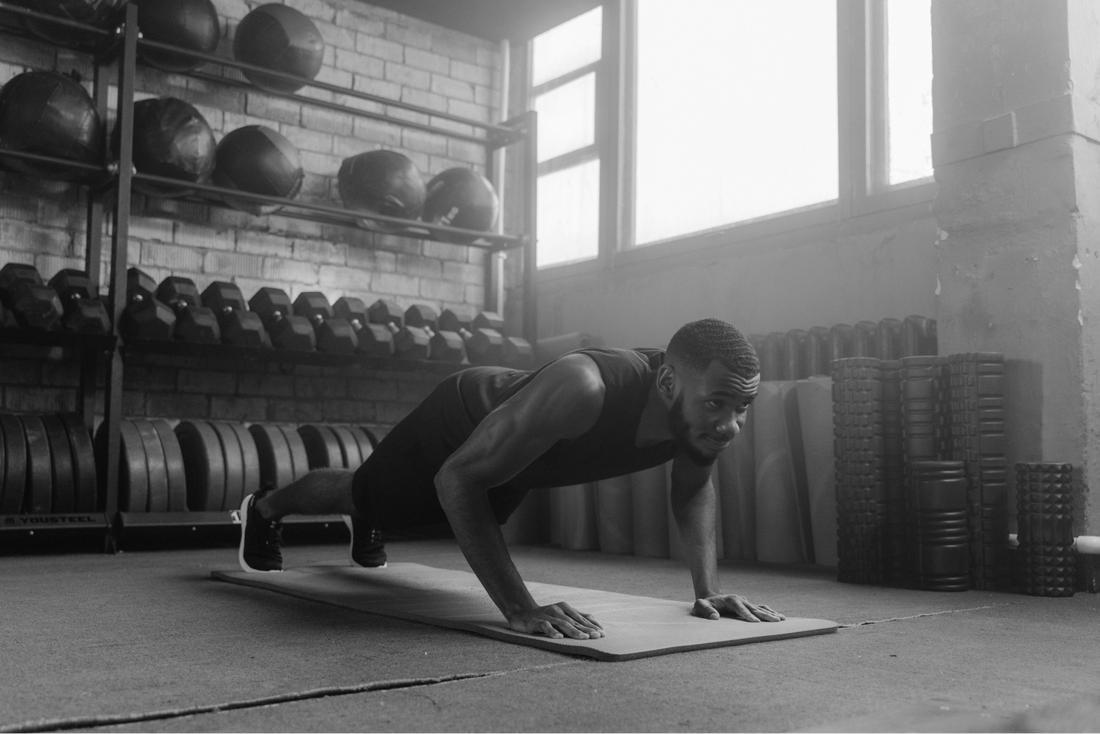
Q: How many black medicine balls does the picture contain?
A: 8